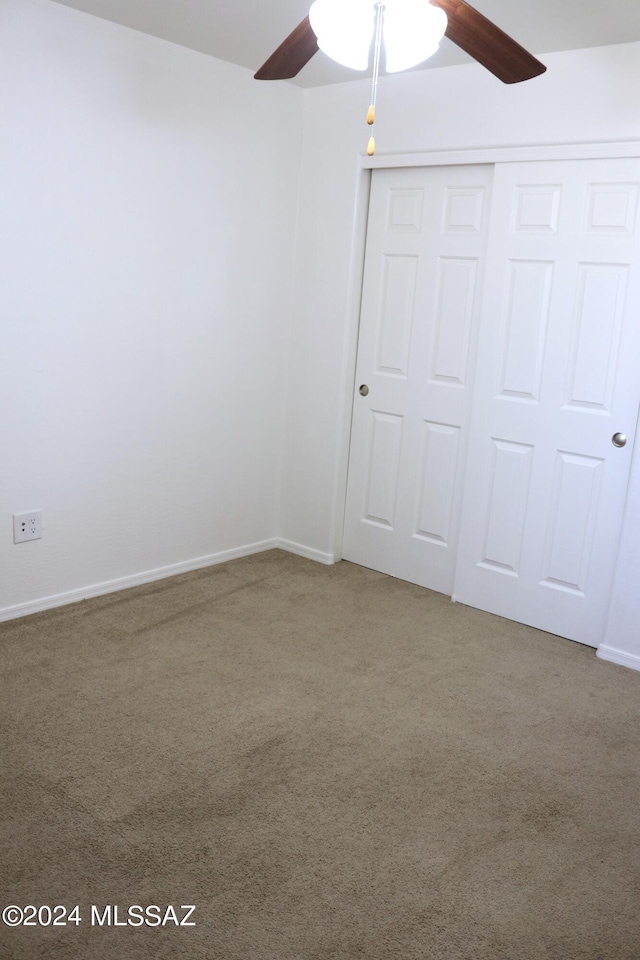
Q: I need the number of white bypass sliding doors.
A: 2